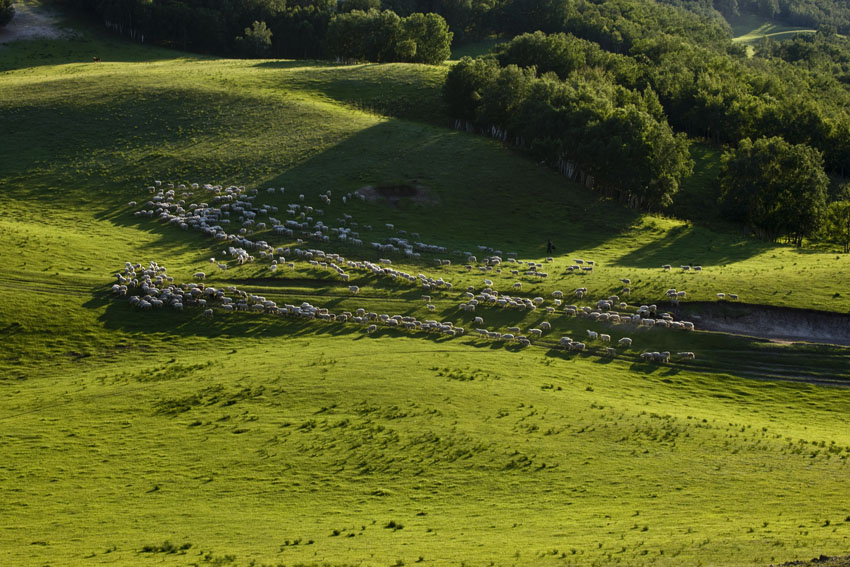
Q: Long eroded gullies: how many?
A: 1